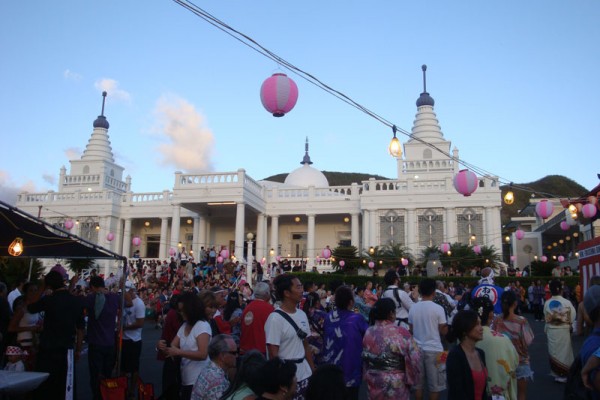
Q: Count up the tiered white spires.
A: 2